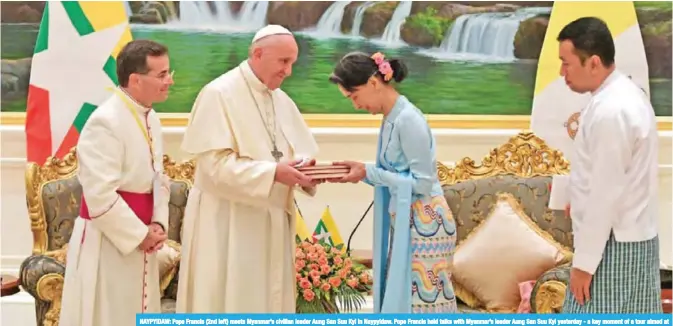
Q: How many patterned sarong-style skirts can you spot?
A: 2